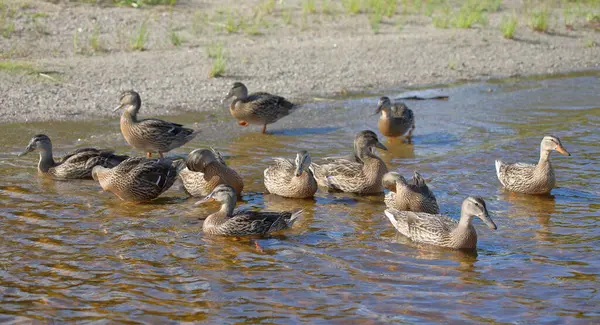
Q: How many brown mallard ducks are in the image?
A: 12